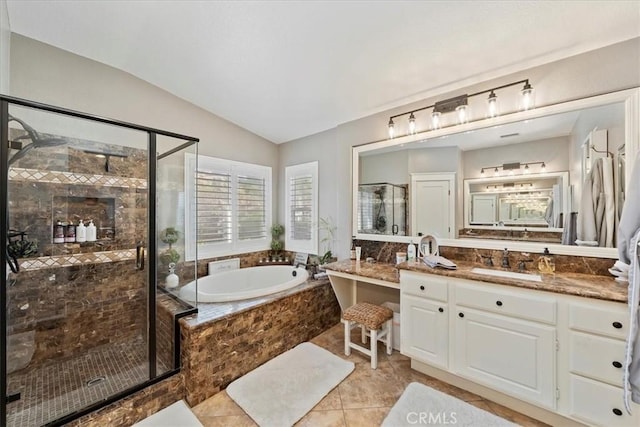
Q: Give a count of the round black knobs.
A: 7